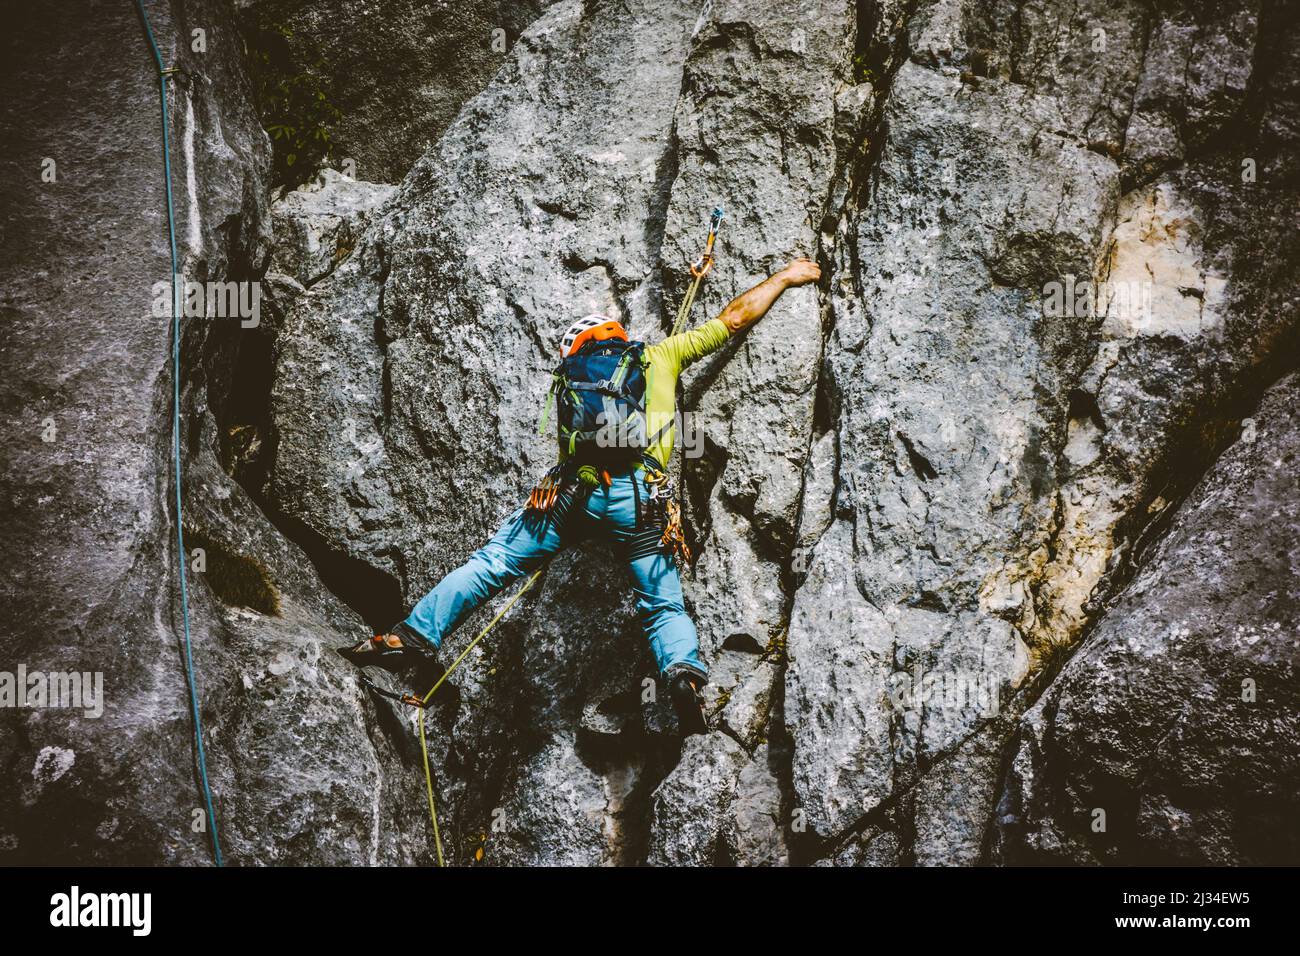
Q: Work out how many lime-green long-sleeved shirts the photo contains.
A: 1